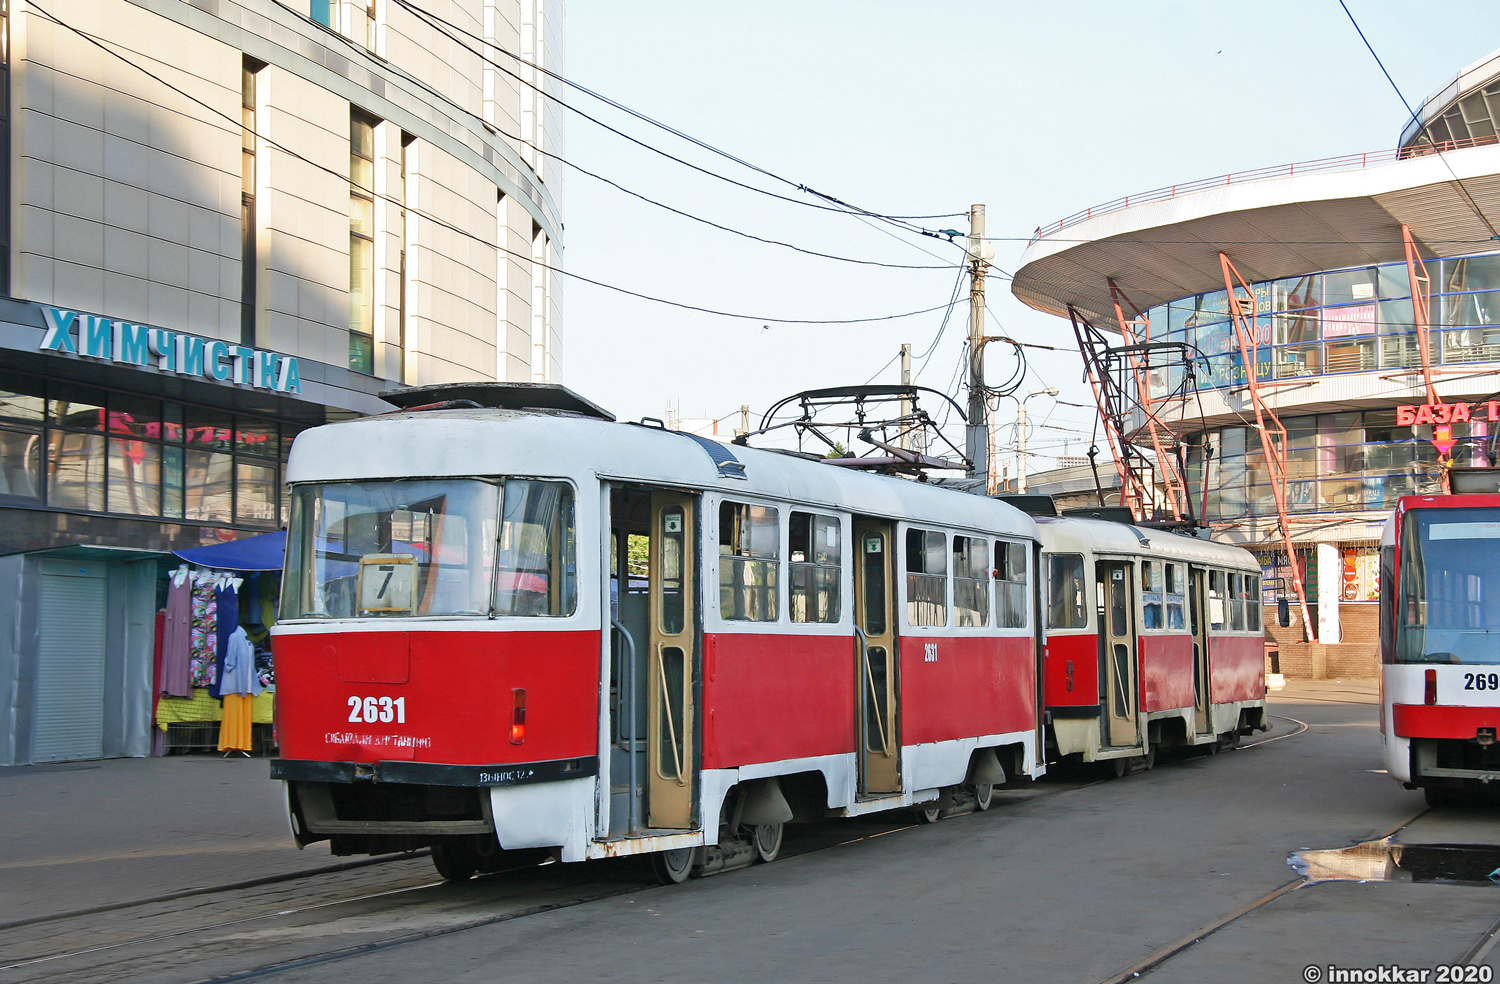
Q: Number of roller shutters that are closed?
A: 1